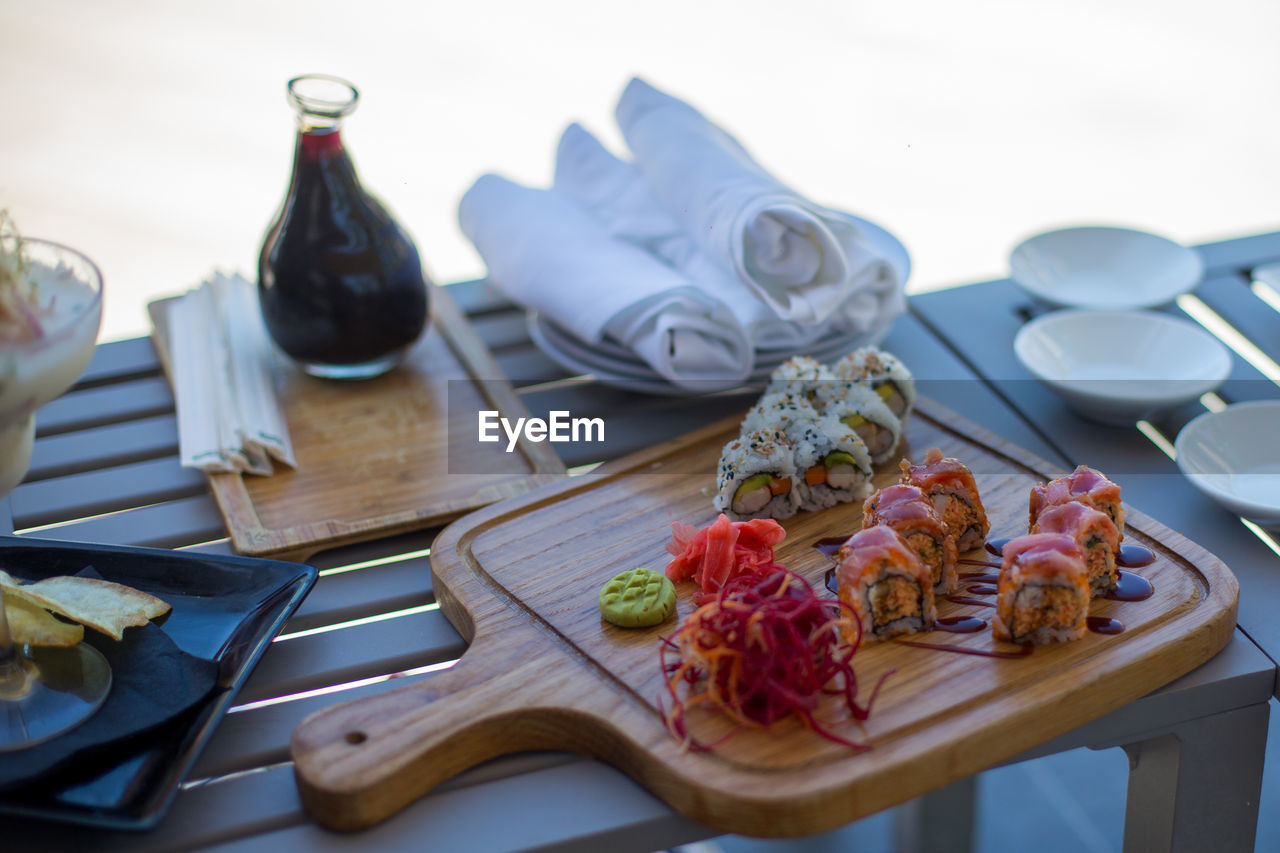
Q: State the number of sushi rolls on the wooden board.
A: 12